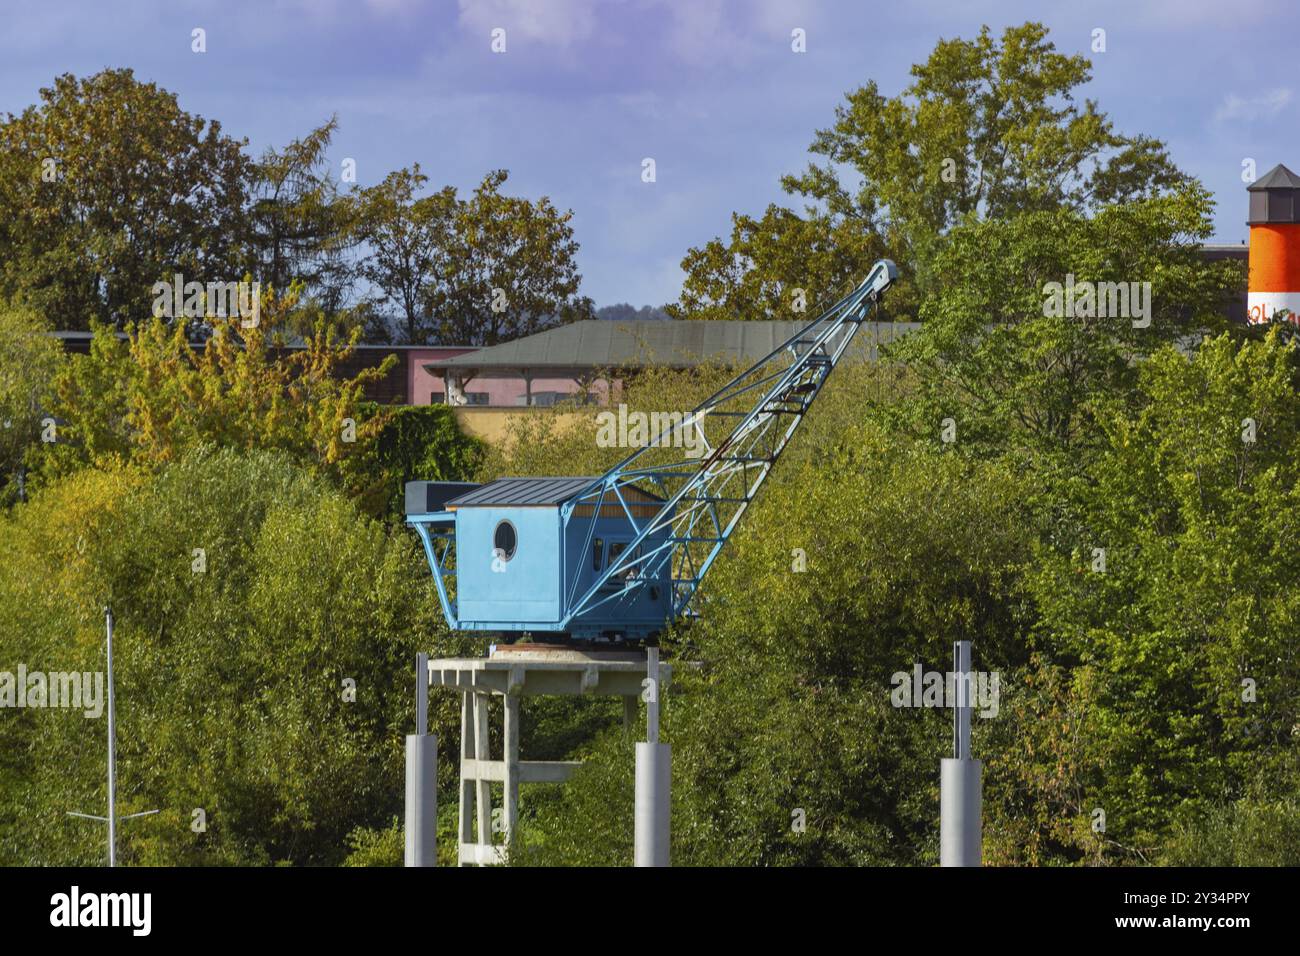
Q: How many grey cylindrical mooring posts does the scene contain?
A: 3